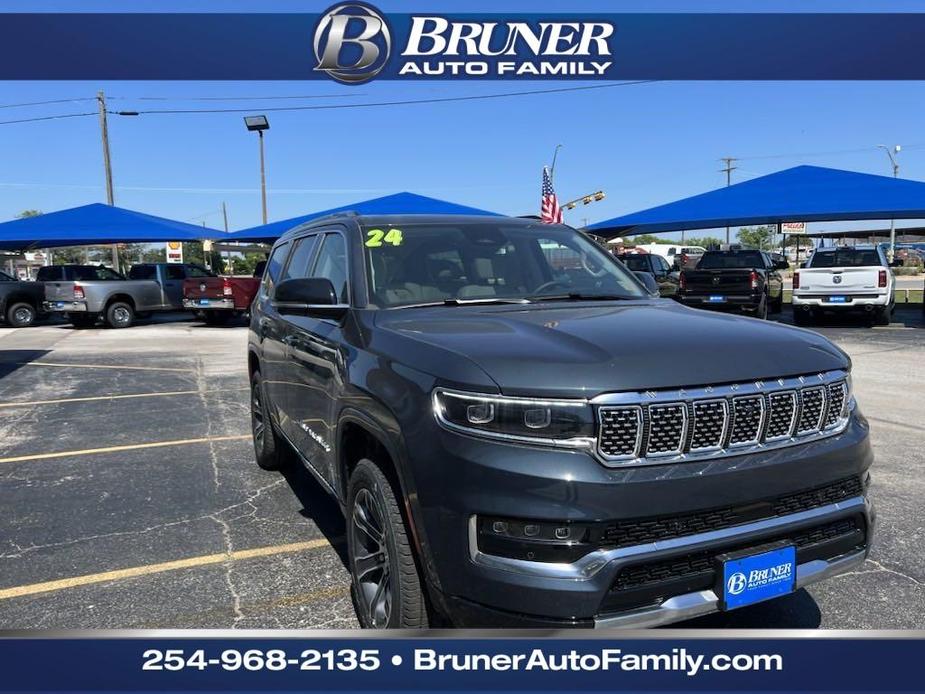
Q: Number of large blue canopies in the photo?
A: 3